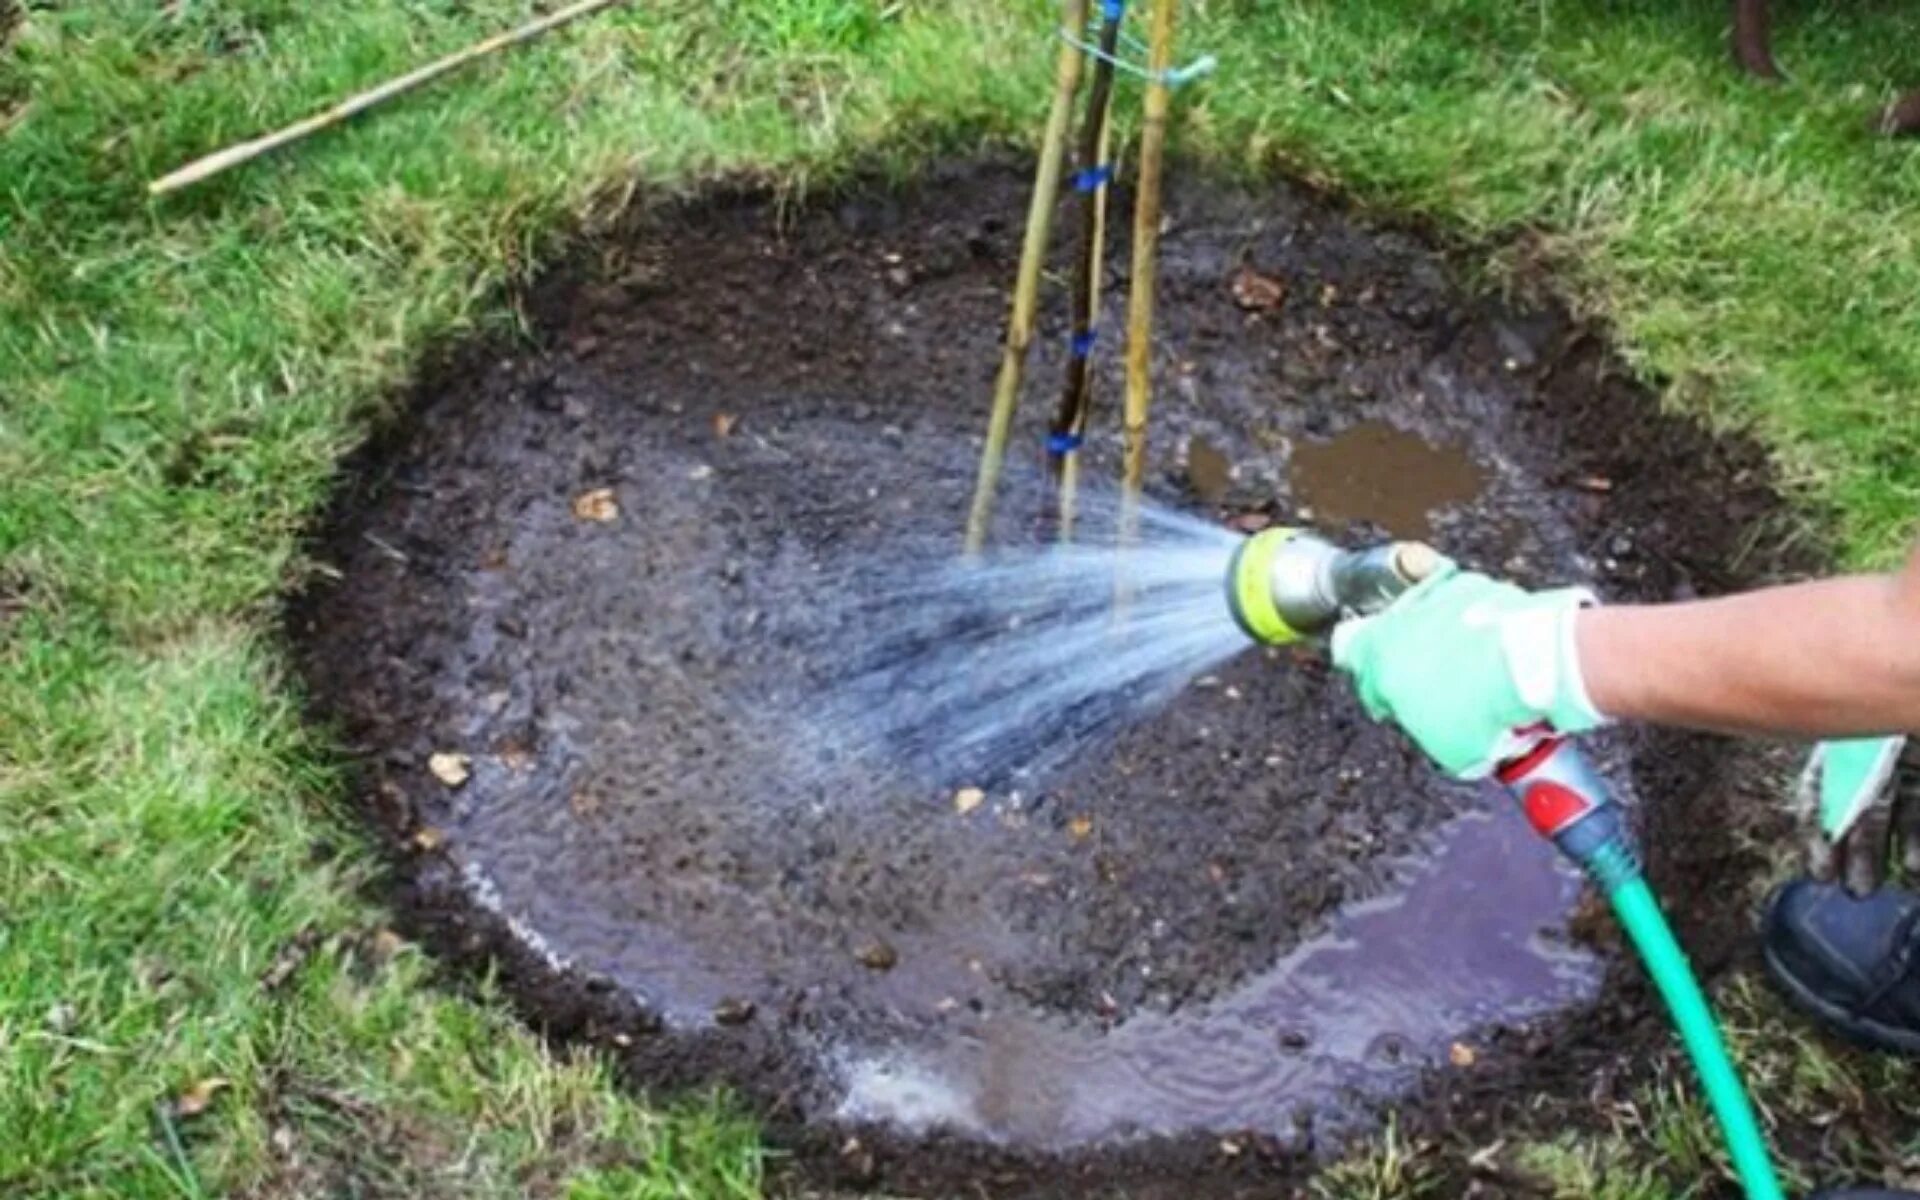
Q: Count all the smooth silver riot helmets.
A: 0